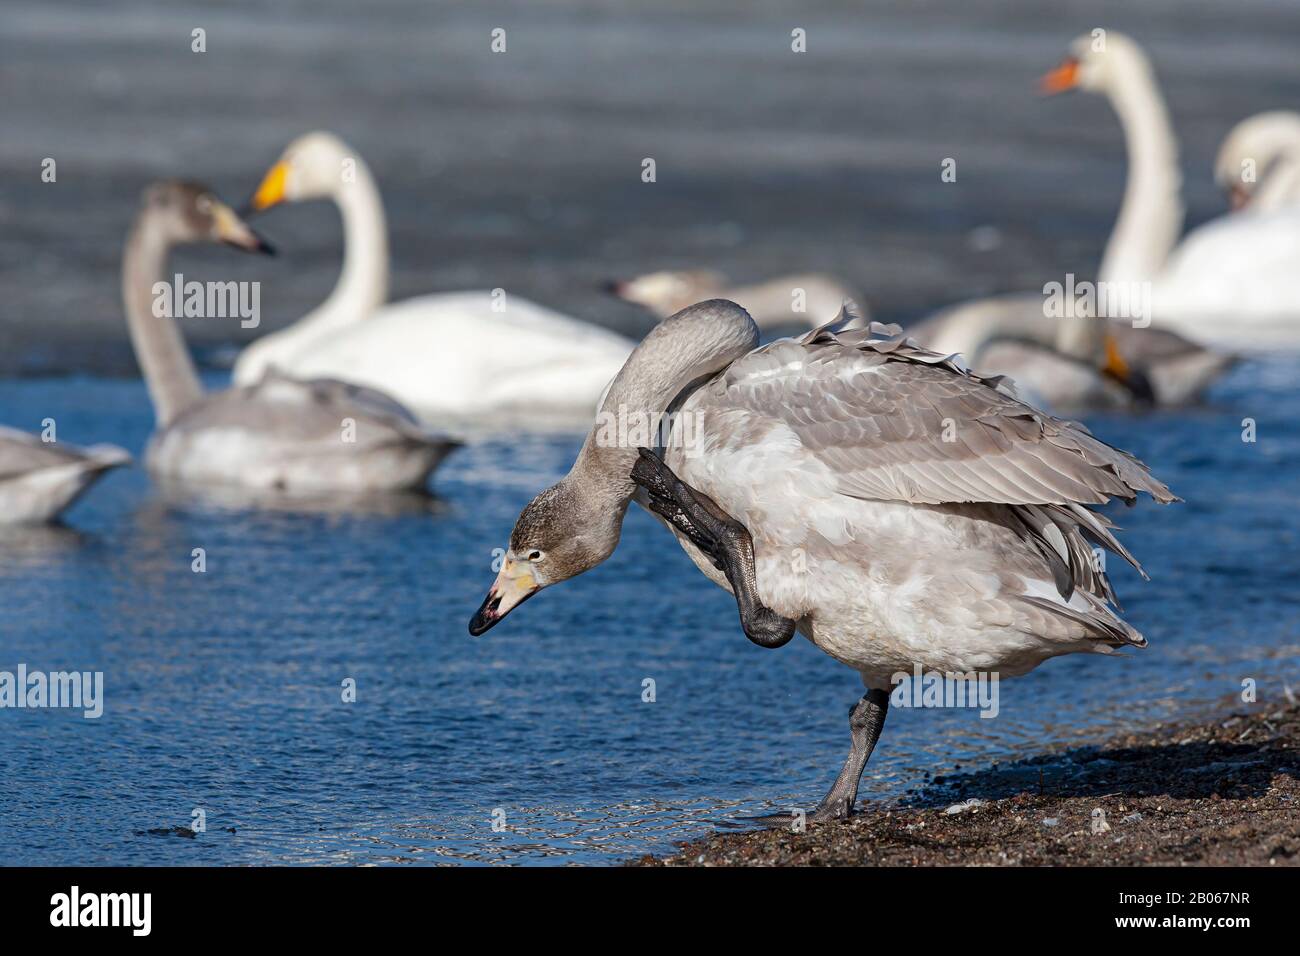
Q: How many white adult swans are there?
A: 3